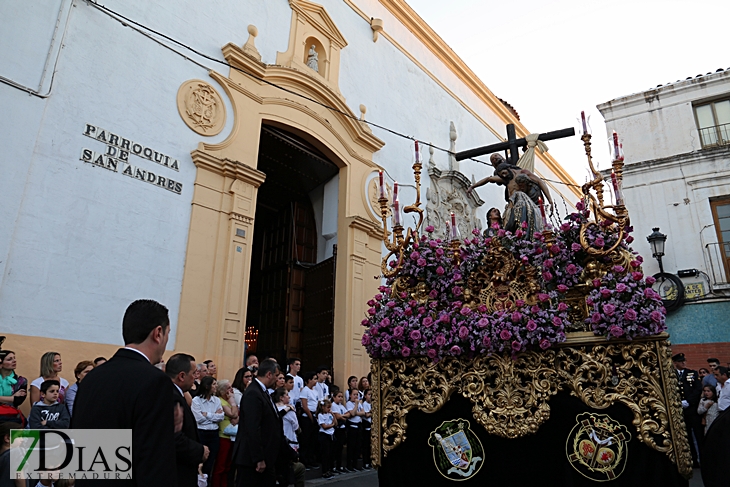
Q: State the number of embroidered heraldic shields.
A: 2